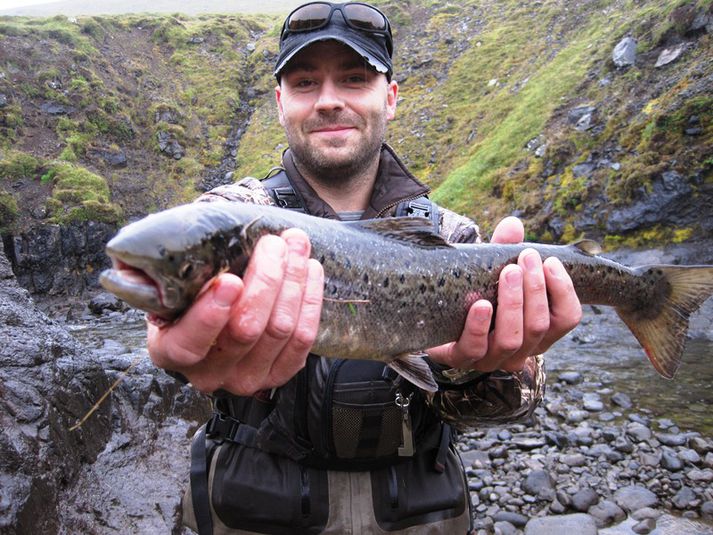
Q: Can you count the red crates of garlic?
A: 0